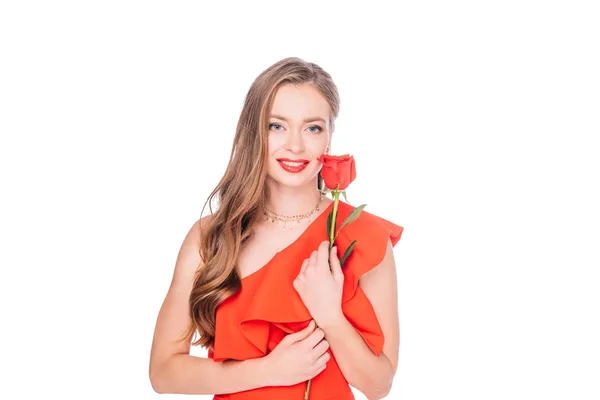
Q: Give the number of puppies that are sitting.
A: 0